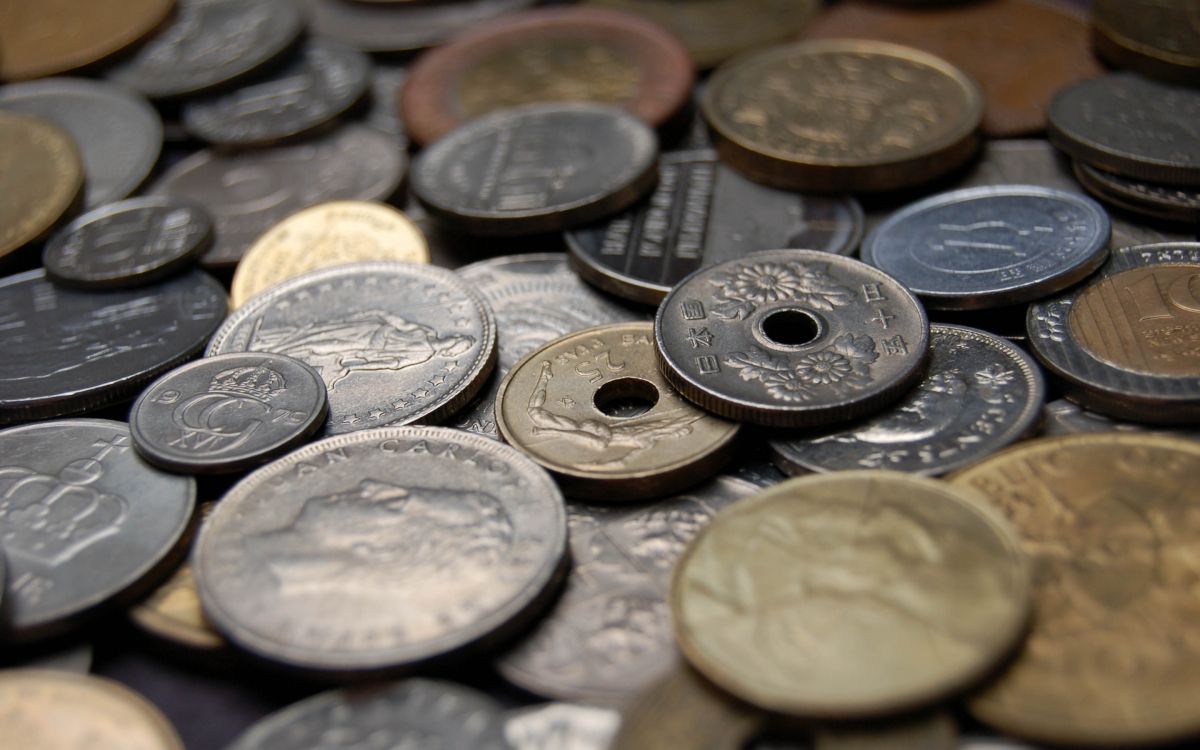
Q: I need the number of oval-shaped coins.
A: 0